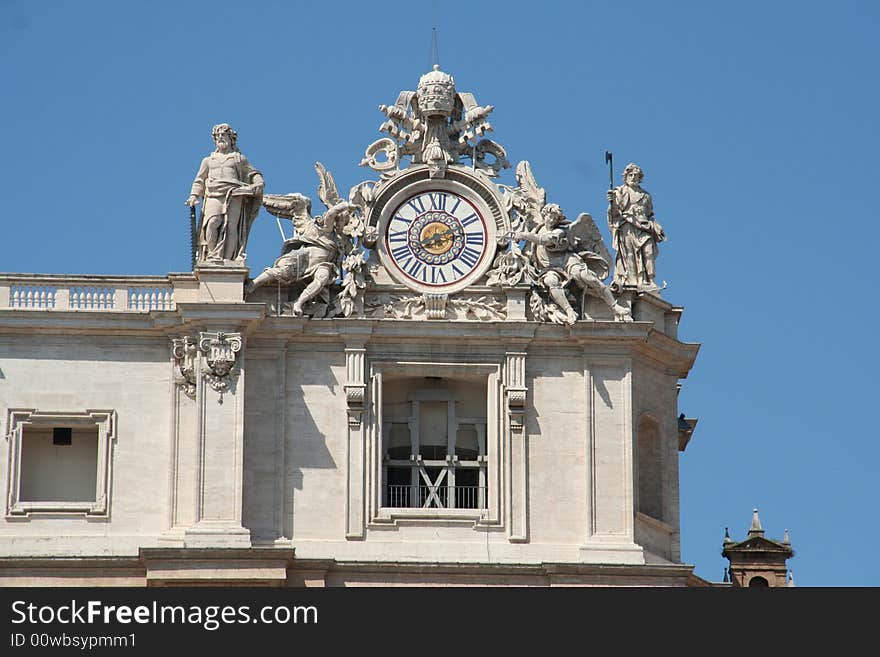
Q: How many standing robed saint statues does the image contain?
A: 2